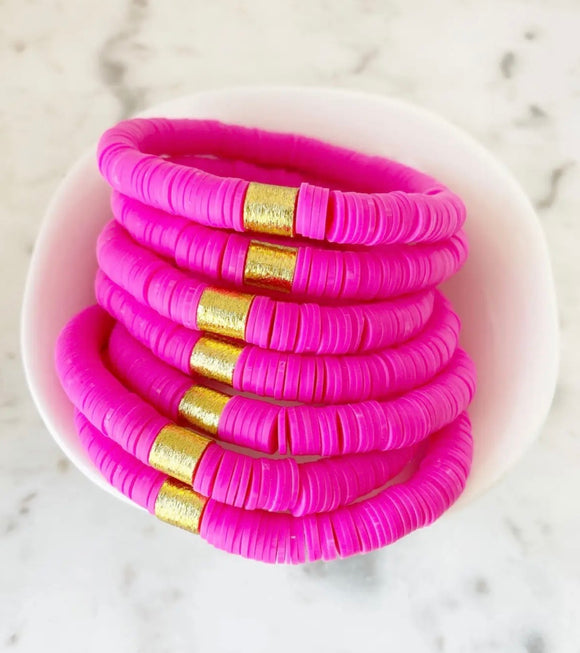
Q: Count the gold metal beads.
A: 7